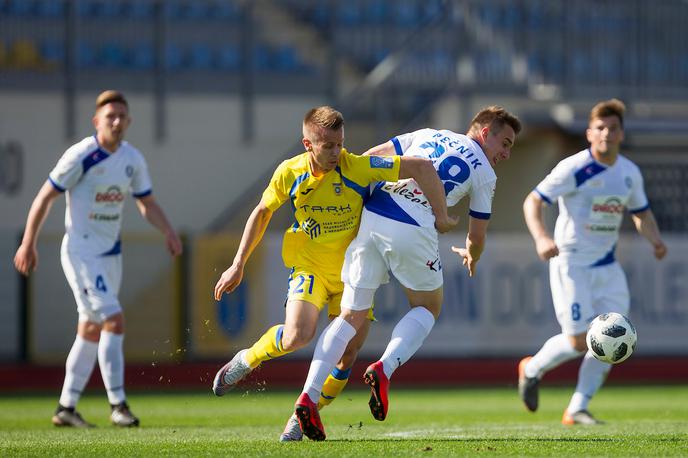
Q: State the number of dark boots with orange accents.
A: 2